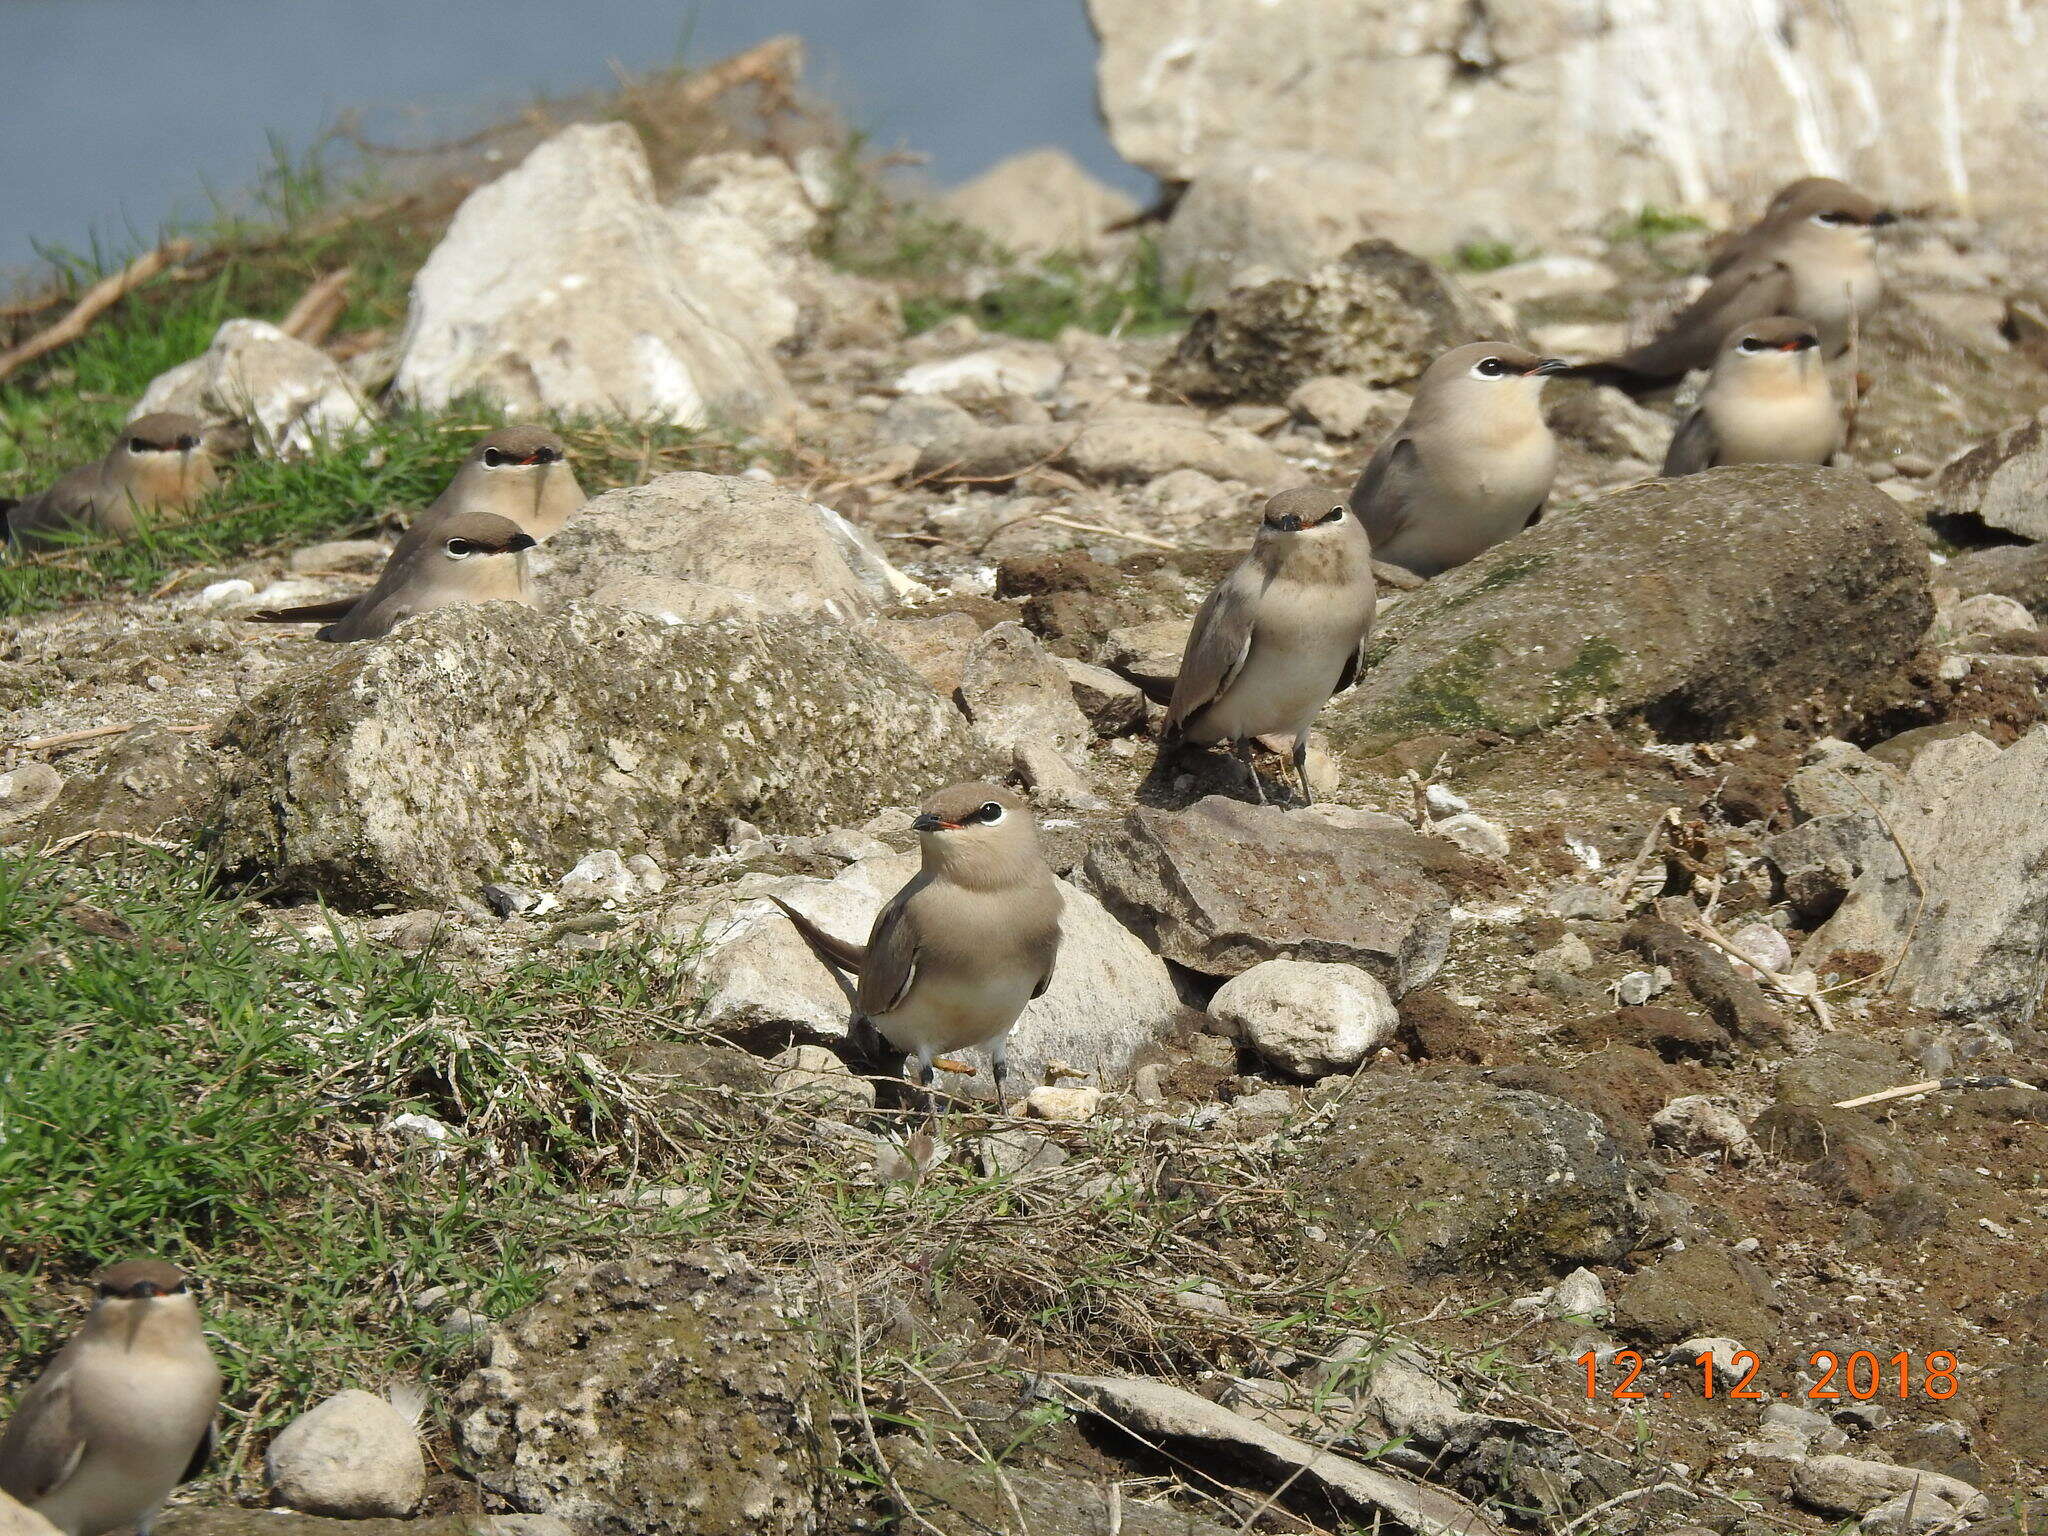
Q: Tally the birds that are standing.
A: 3